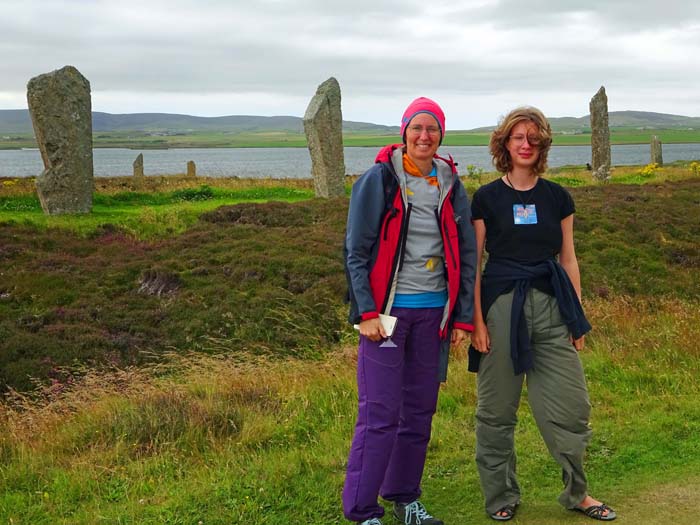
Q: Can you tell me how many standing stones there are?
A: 6